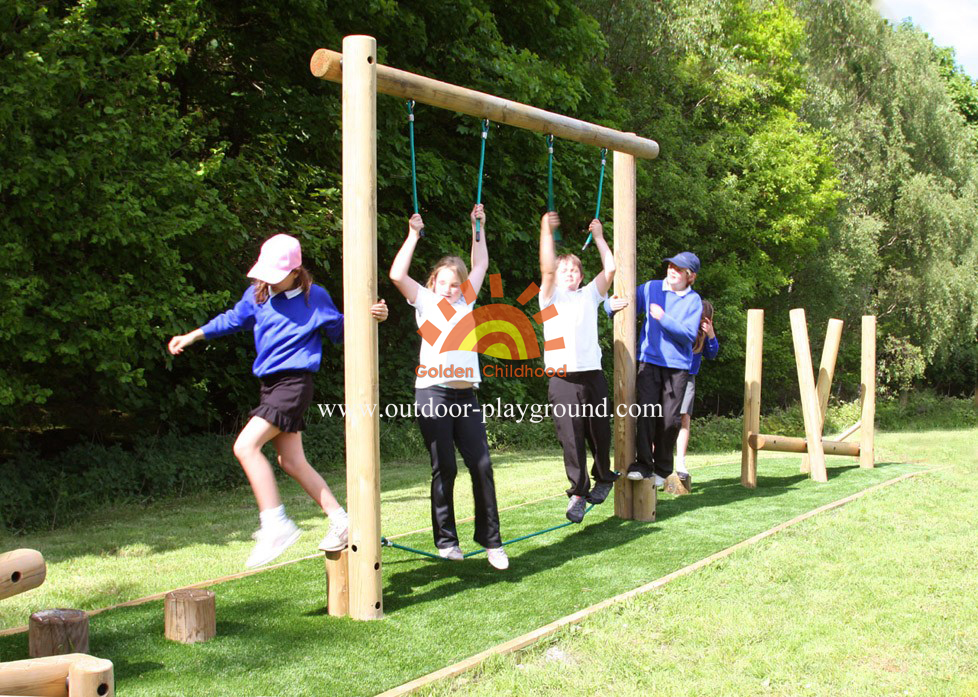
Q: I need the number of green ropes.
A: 5